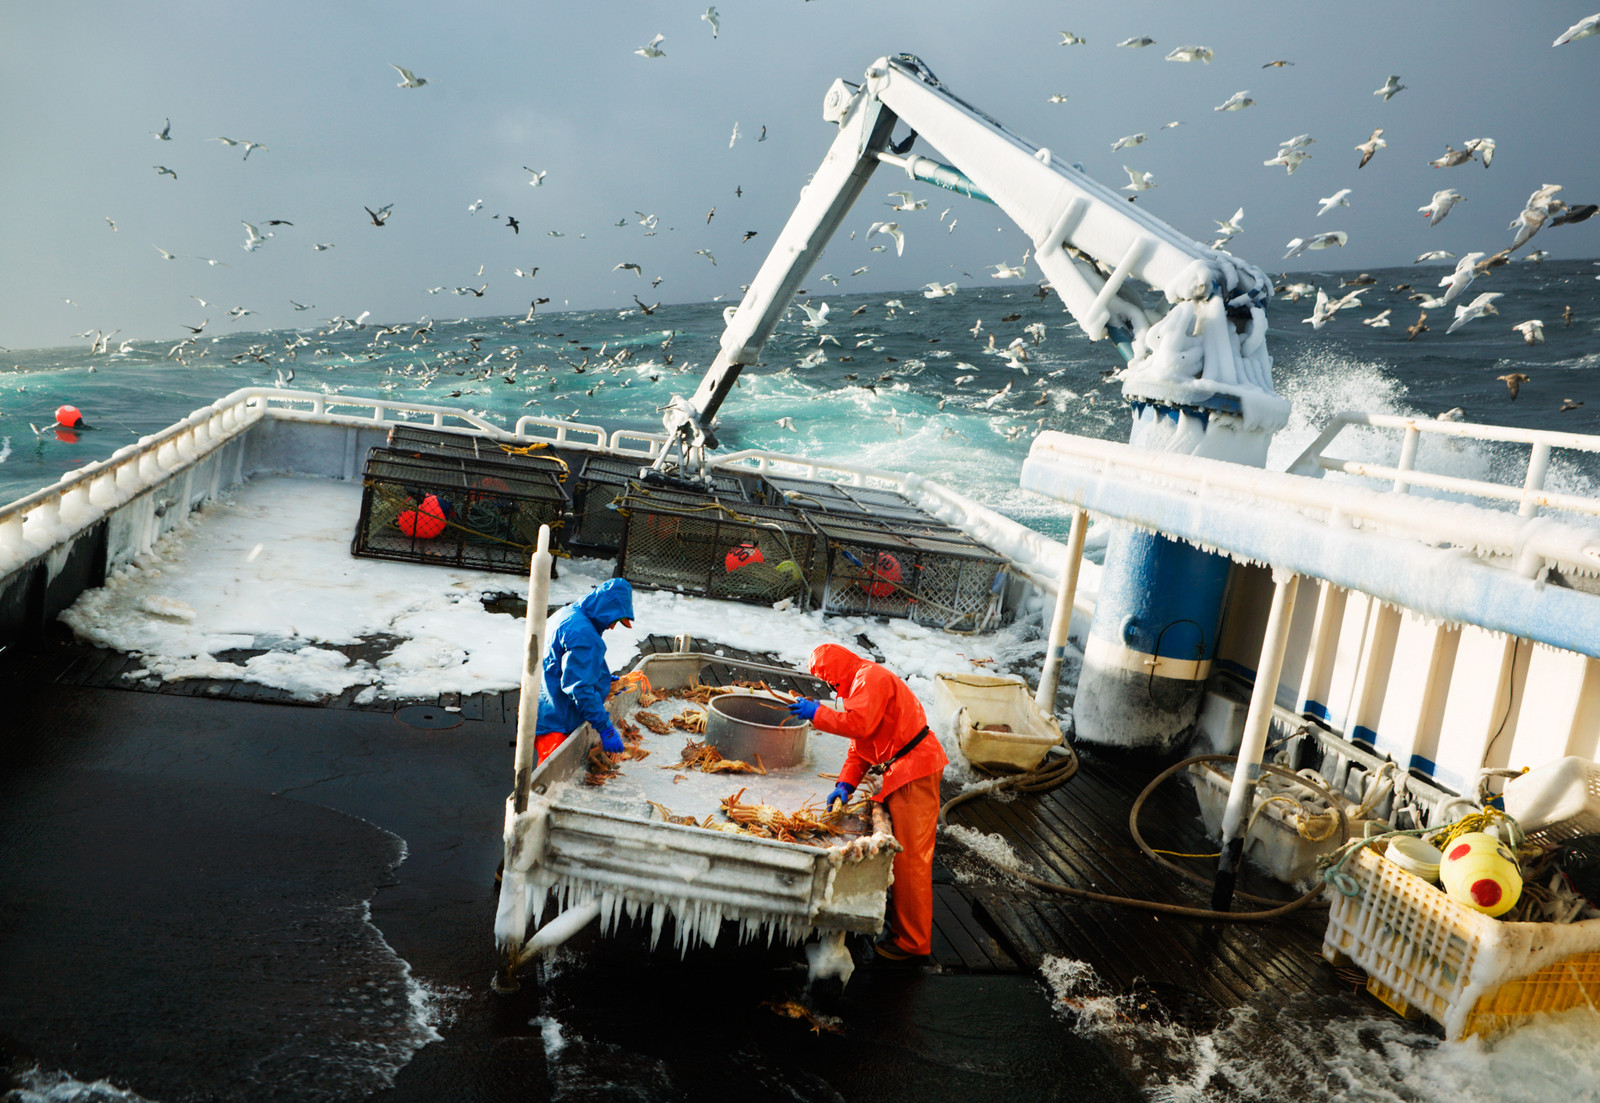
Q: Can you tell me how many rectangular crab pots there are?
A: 6